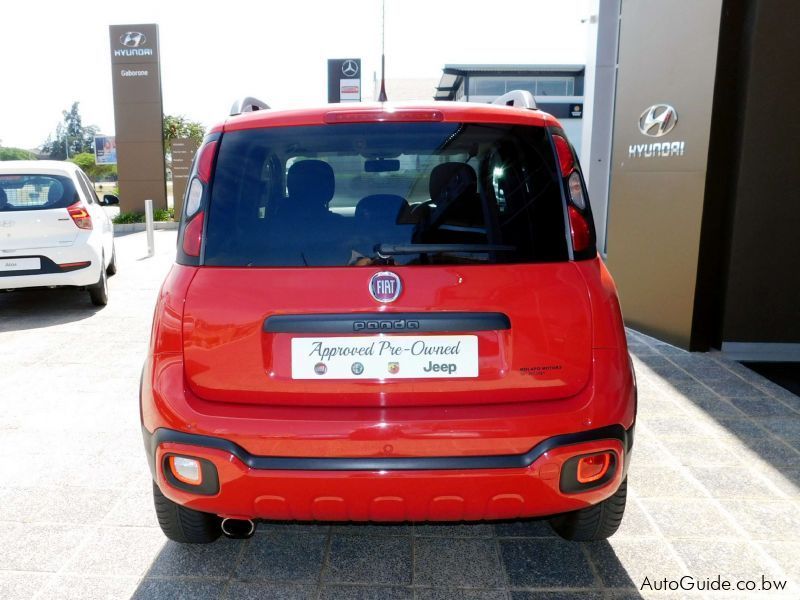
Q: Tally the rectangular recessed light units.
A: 2